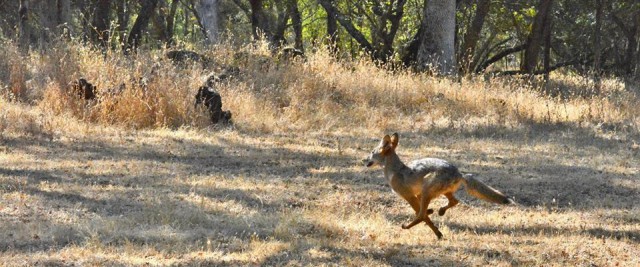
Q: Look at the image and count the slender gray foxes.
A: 1